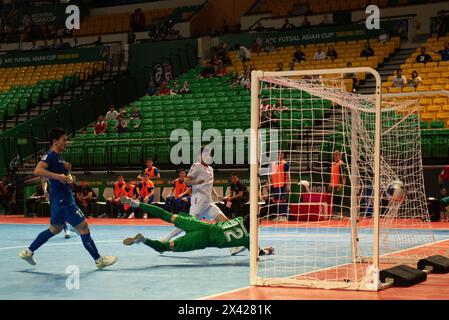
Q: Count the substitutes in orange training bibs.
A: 7